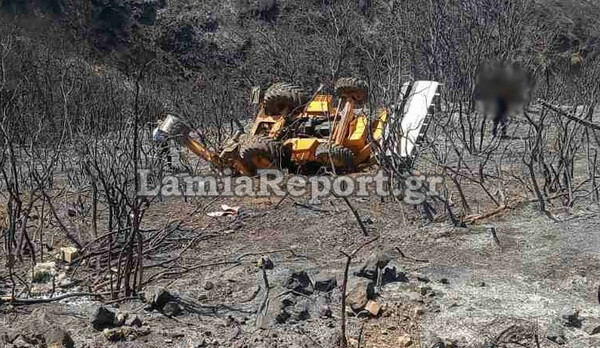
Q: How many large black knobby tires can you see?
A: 4